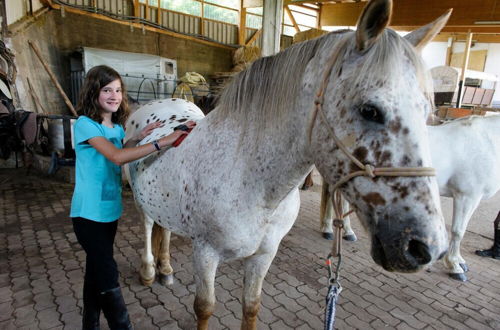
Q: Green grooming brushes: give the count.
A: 0